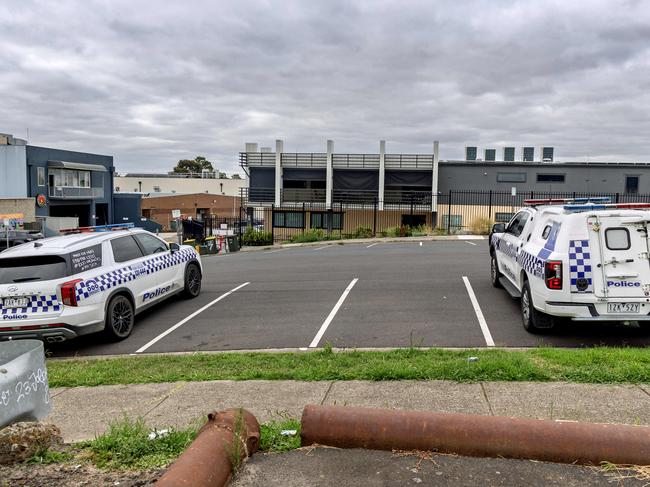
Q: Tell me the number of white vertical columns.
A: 4